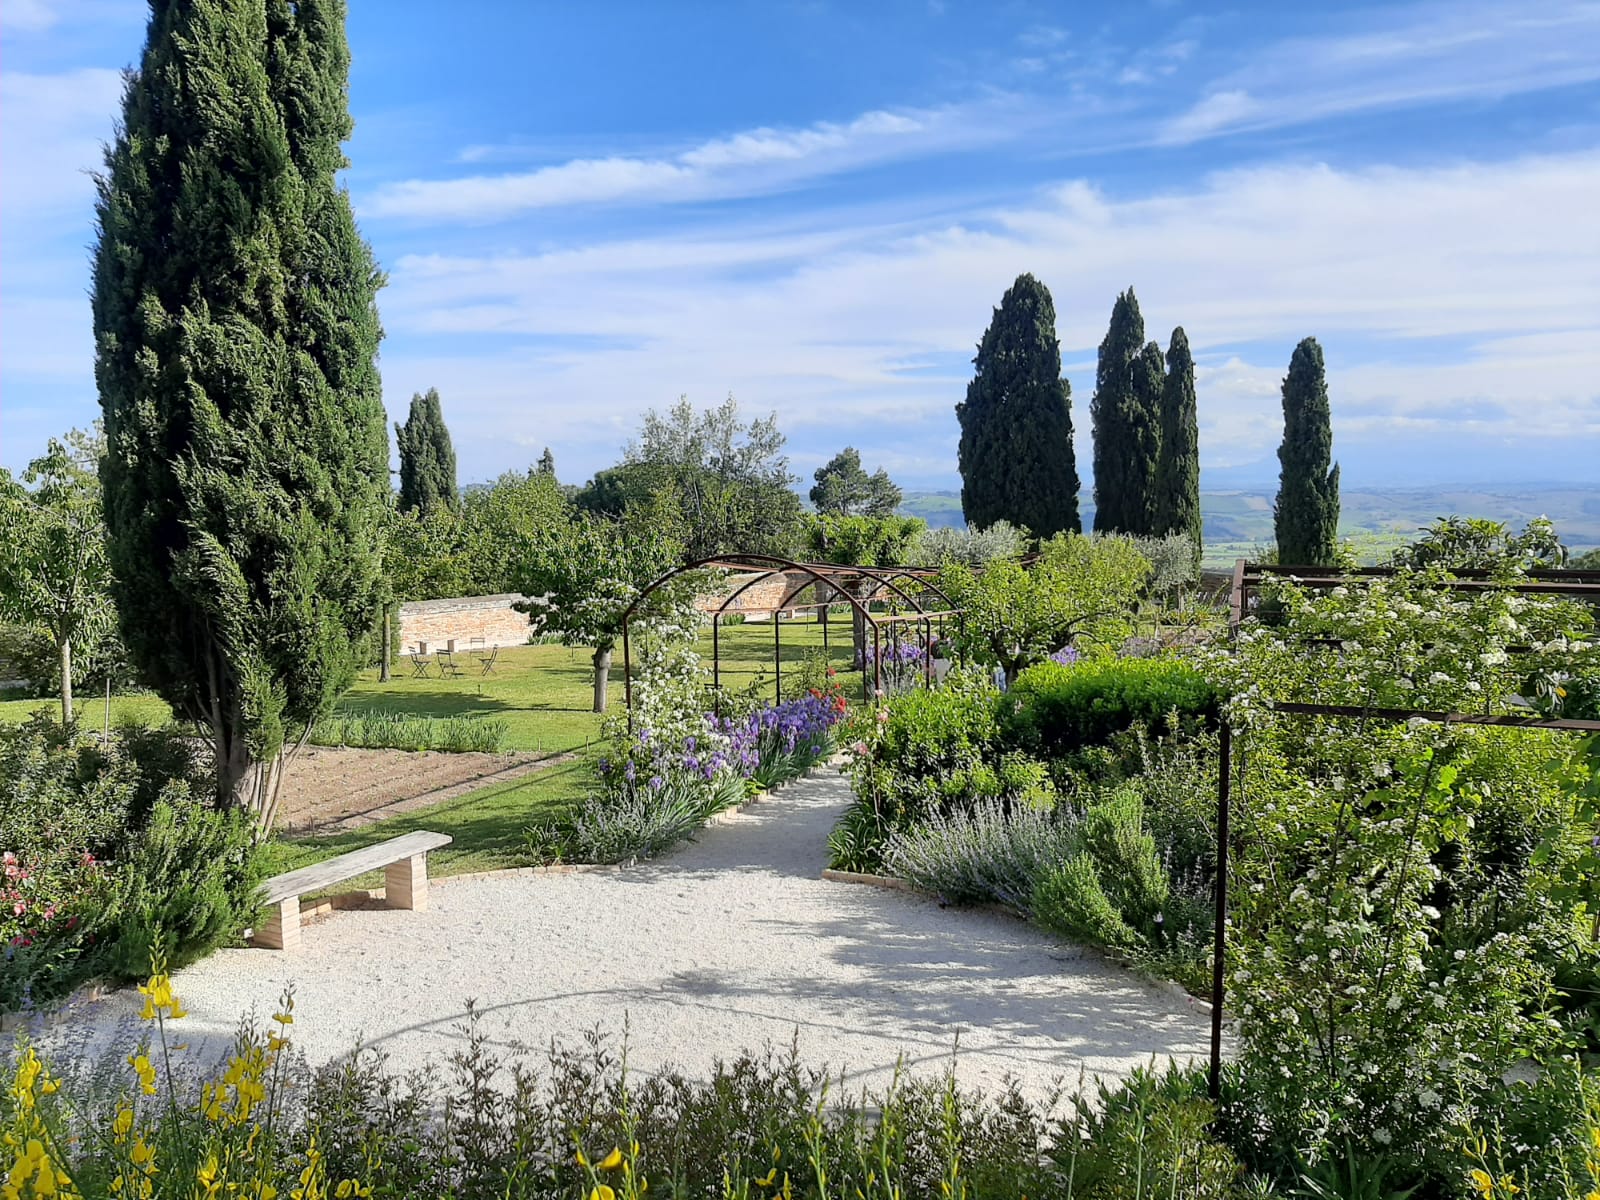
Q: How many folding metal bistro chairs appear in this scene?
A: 4